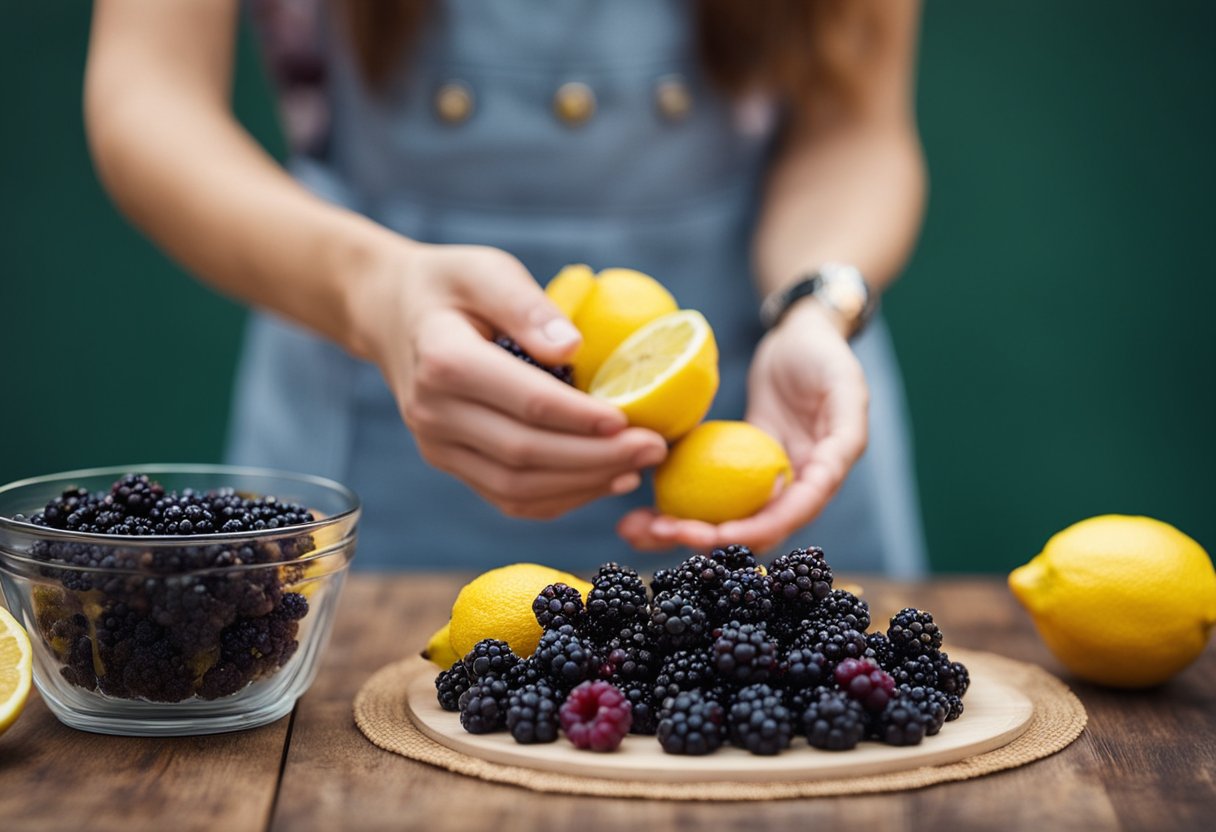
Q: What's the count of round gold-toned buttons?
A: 3